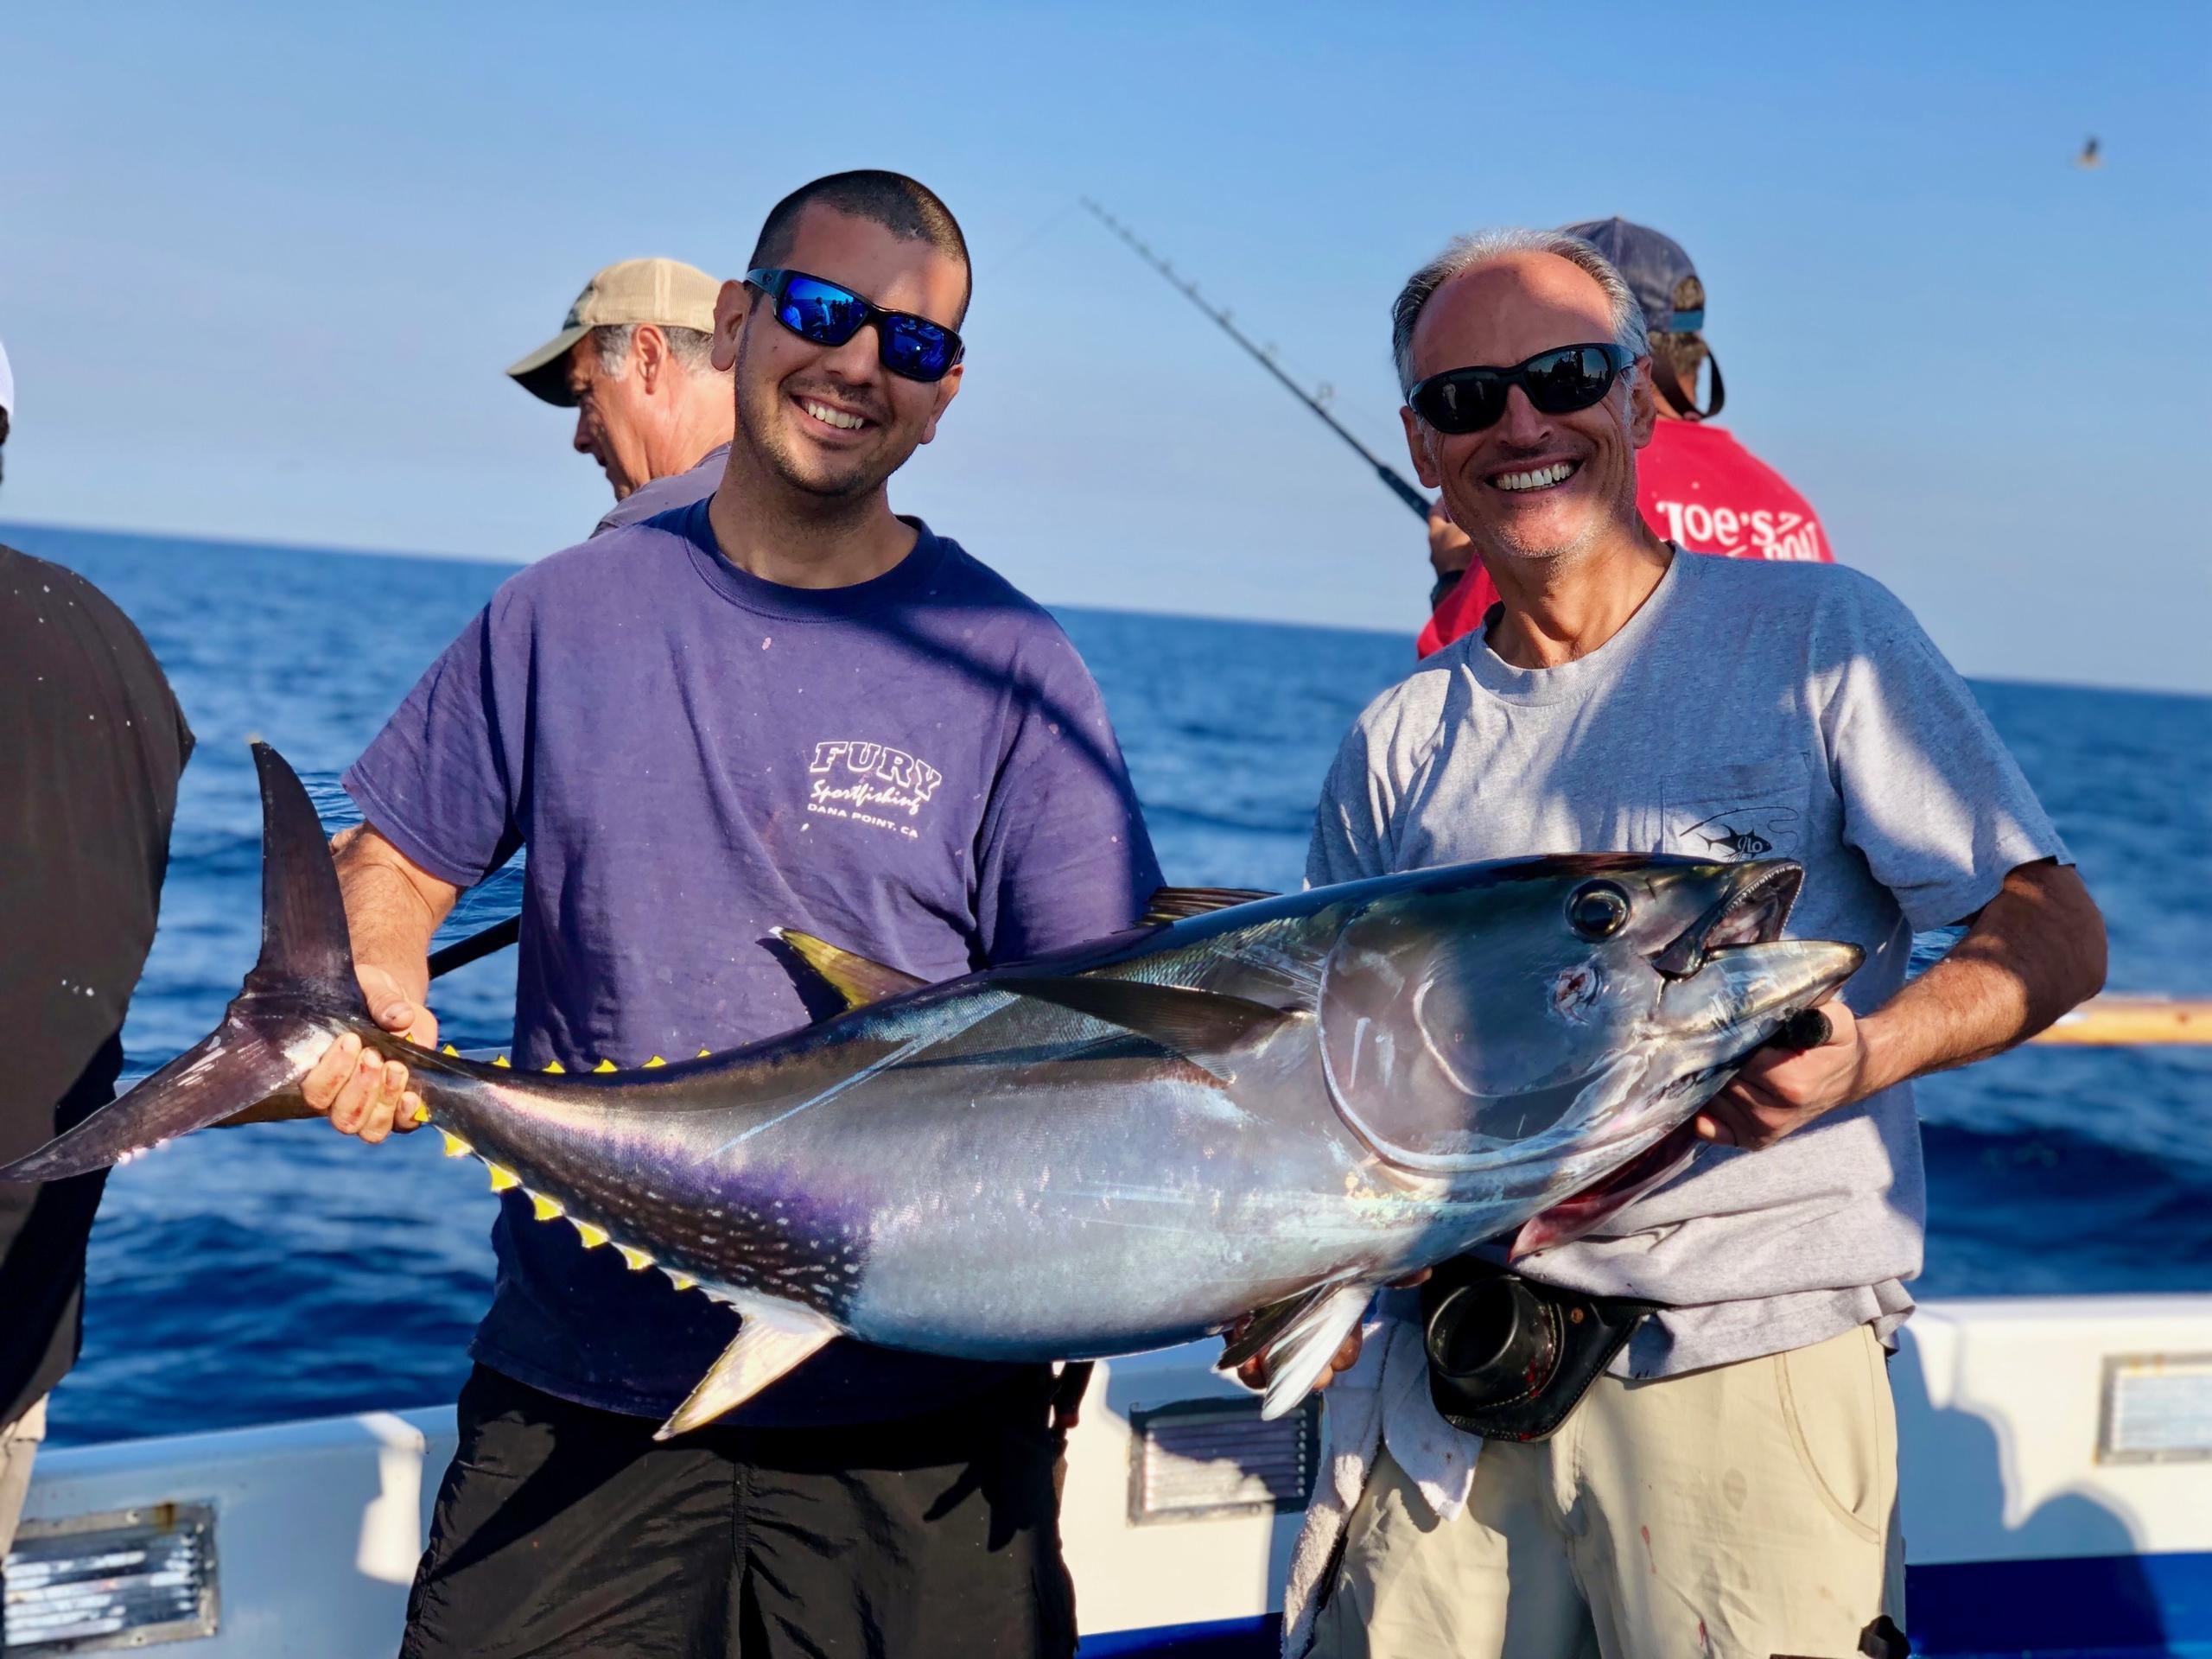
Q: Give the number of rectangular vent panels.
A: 3